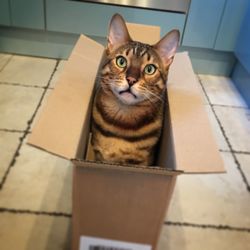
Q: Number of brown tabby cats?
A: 1